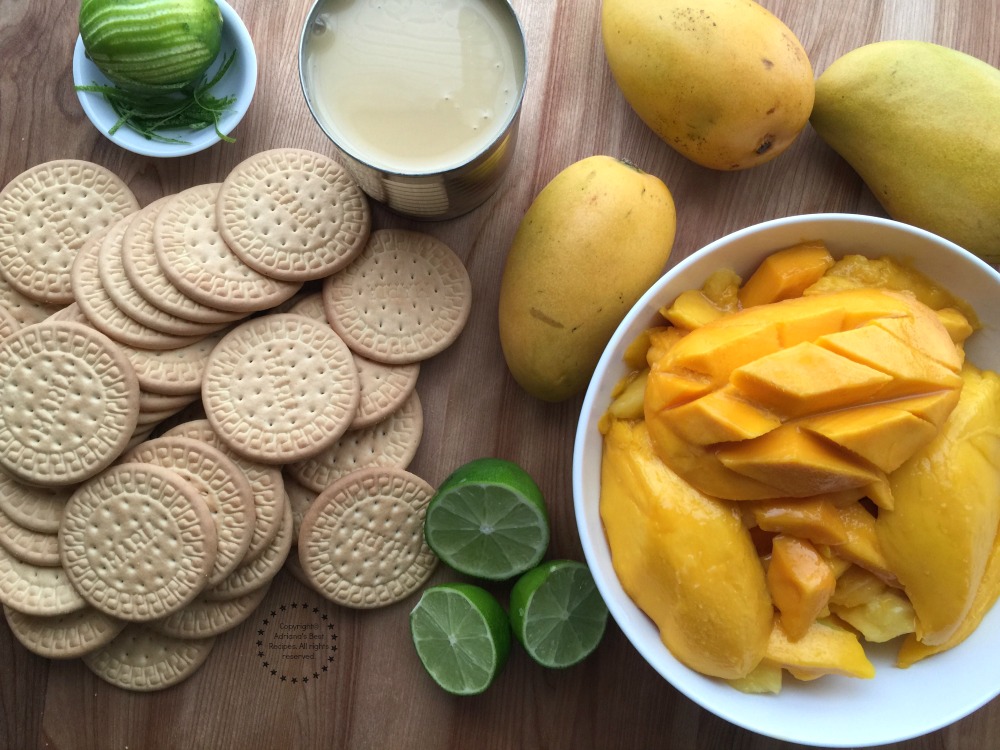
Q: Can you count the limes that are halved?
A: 3